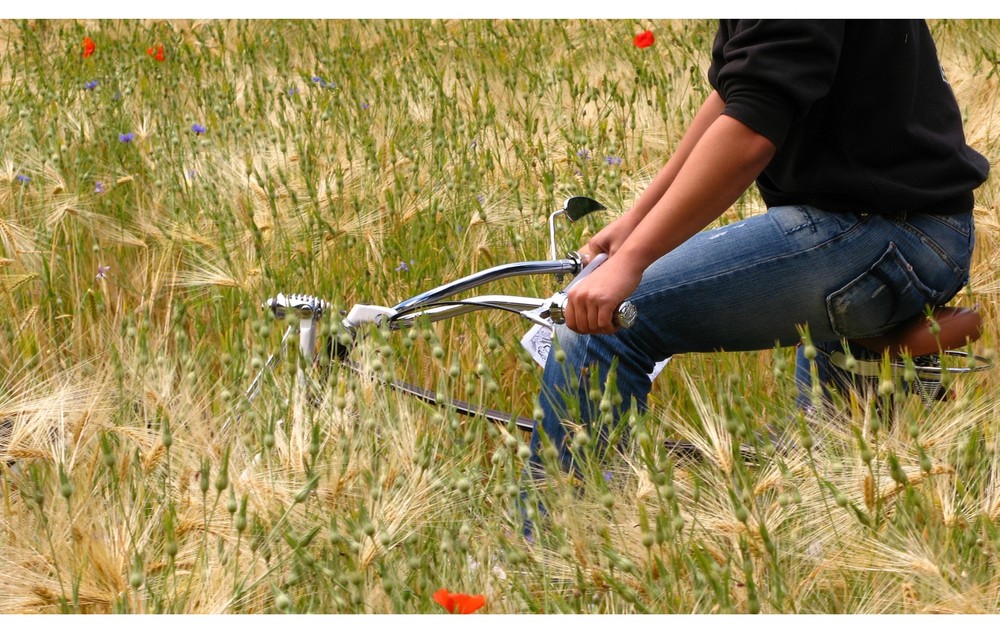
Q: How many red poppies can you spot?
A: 4